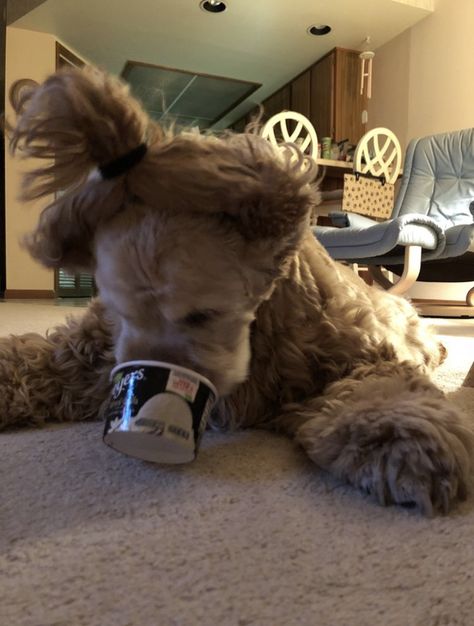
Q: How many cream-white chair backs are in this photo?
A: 2